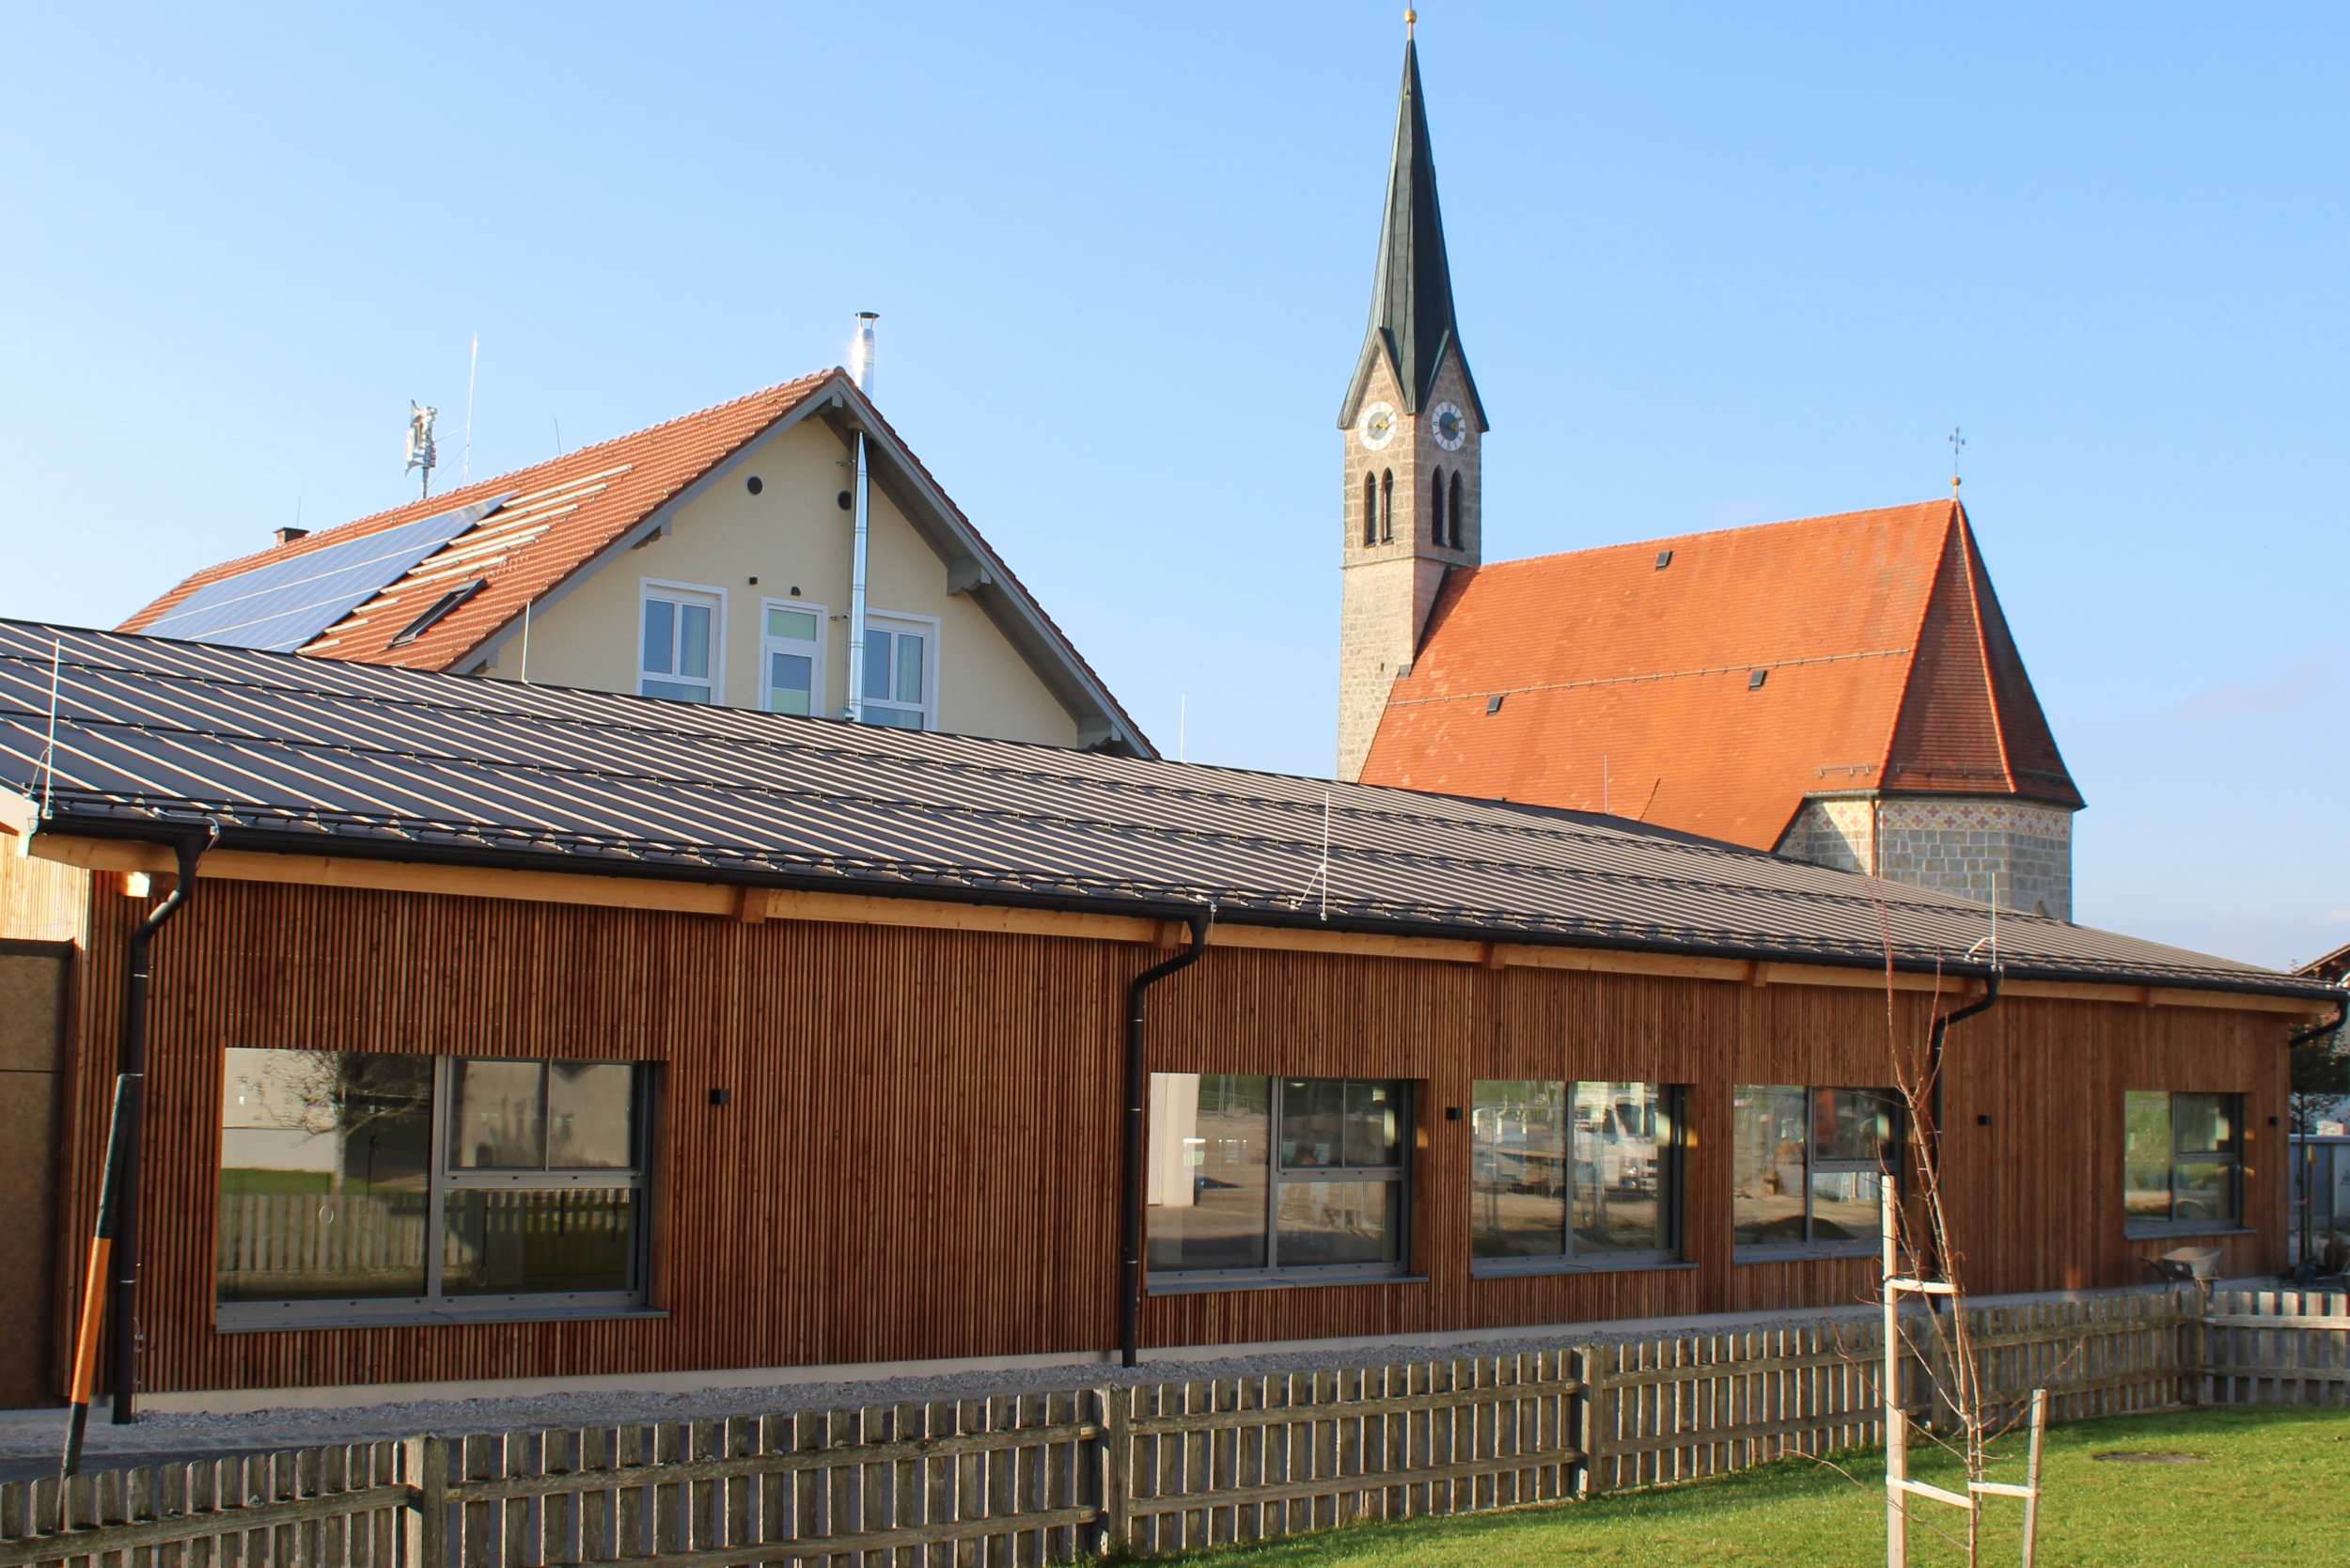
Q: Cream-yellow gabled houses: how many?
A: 1